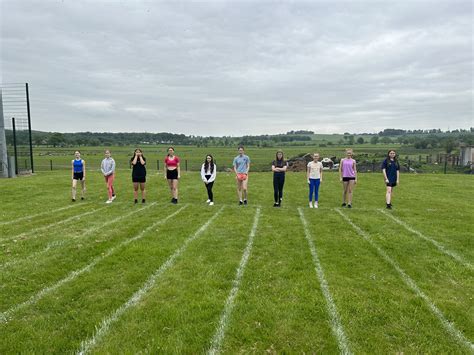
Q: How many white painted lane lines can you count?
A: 9